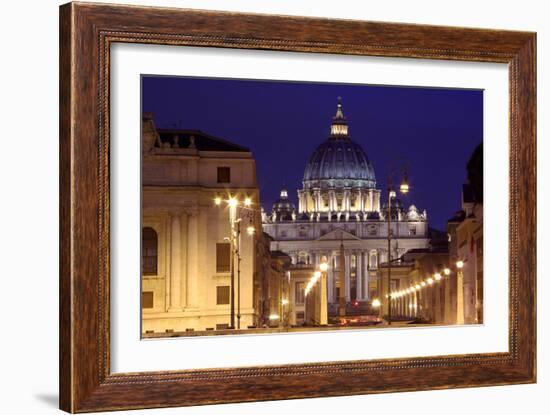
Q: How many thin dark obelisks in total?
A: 1